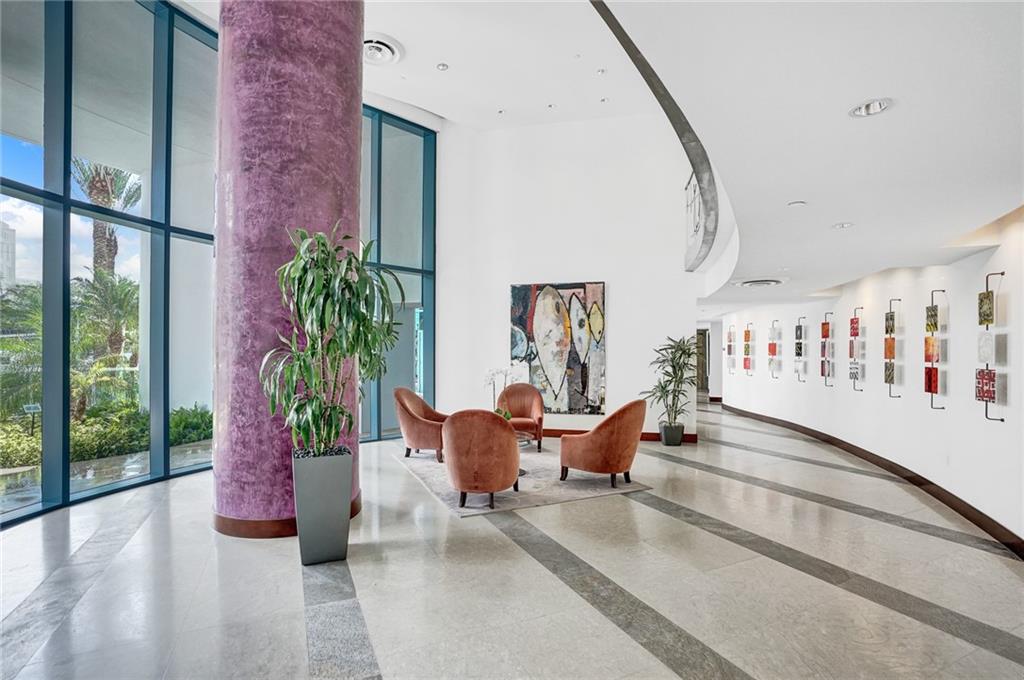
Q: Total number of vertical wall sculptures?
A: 9